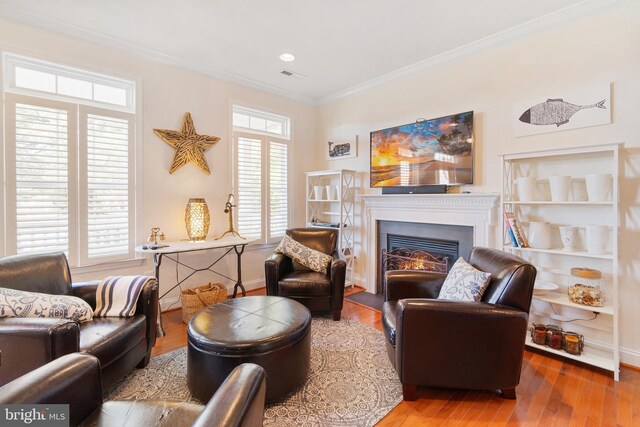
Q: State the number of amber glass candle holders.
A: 3